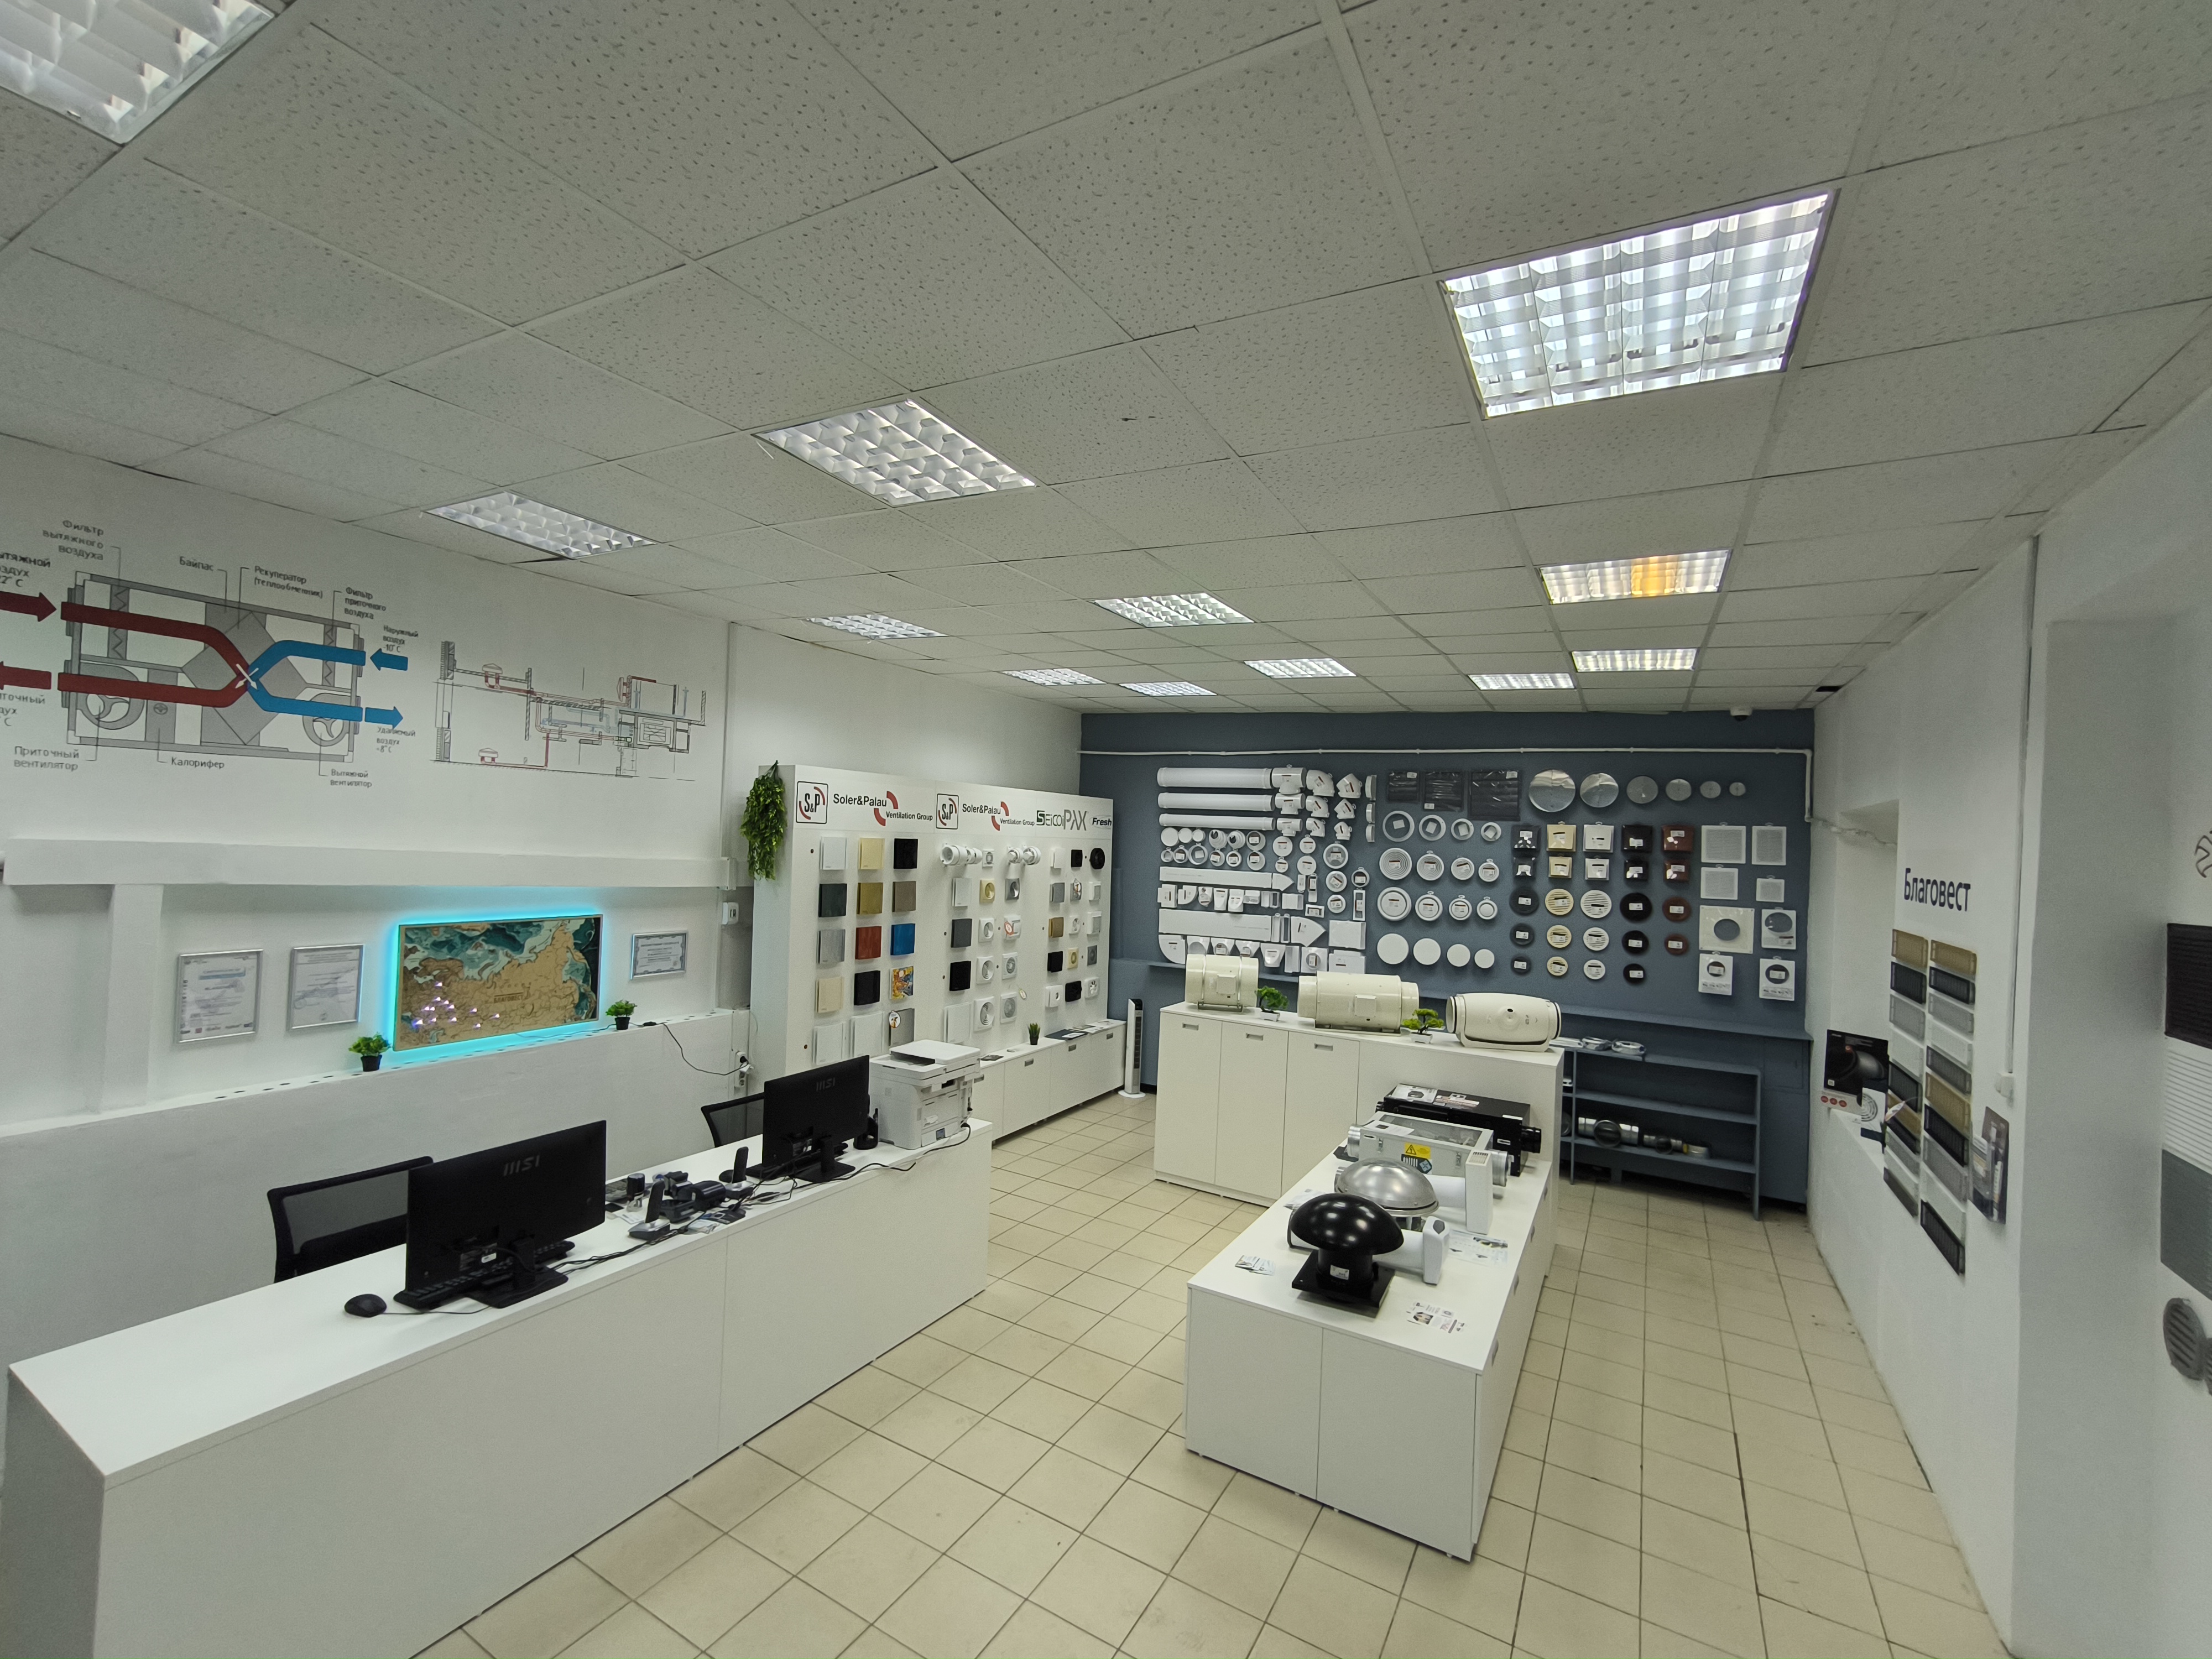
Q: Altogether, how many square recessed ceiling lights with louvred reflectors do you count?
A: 12